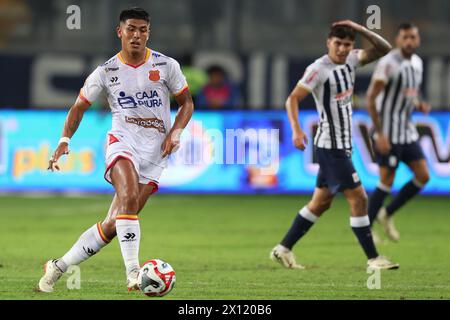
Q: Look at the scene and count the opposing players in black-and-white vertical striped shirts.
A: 2